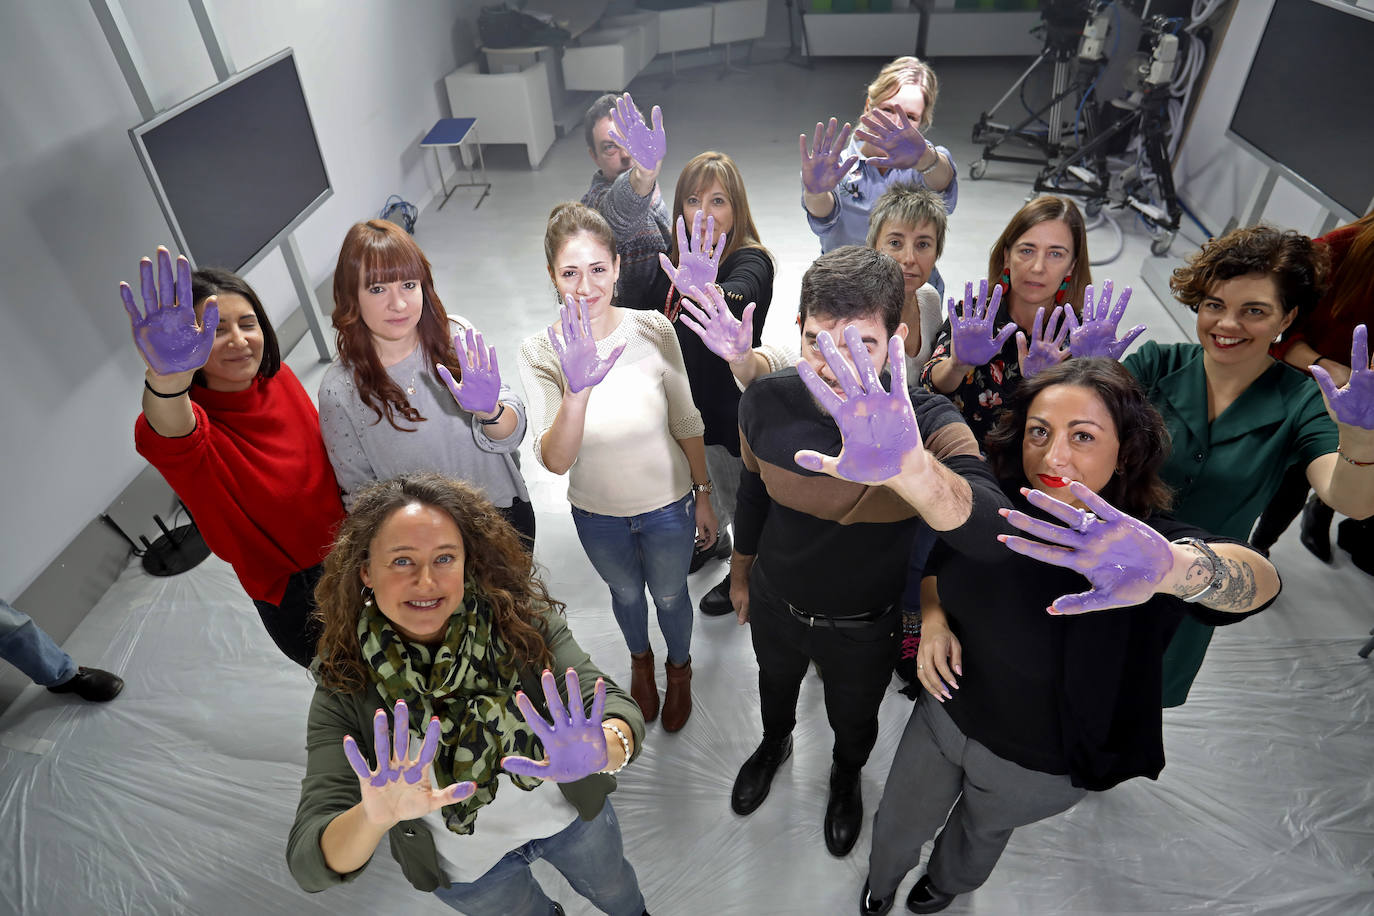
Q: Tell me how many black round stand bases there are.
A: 1